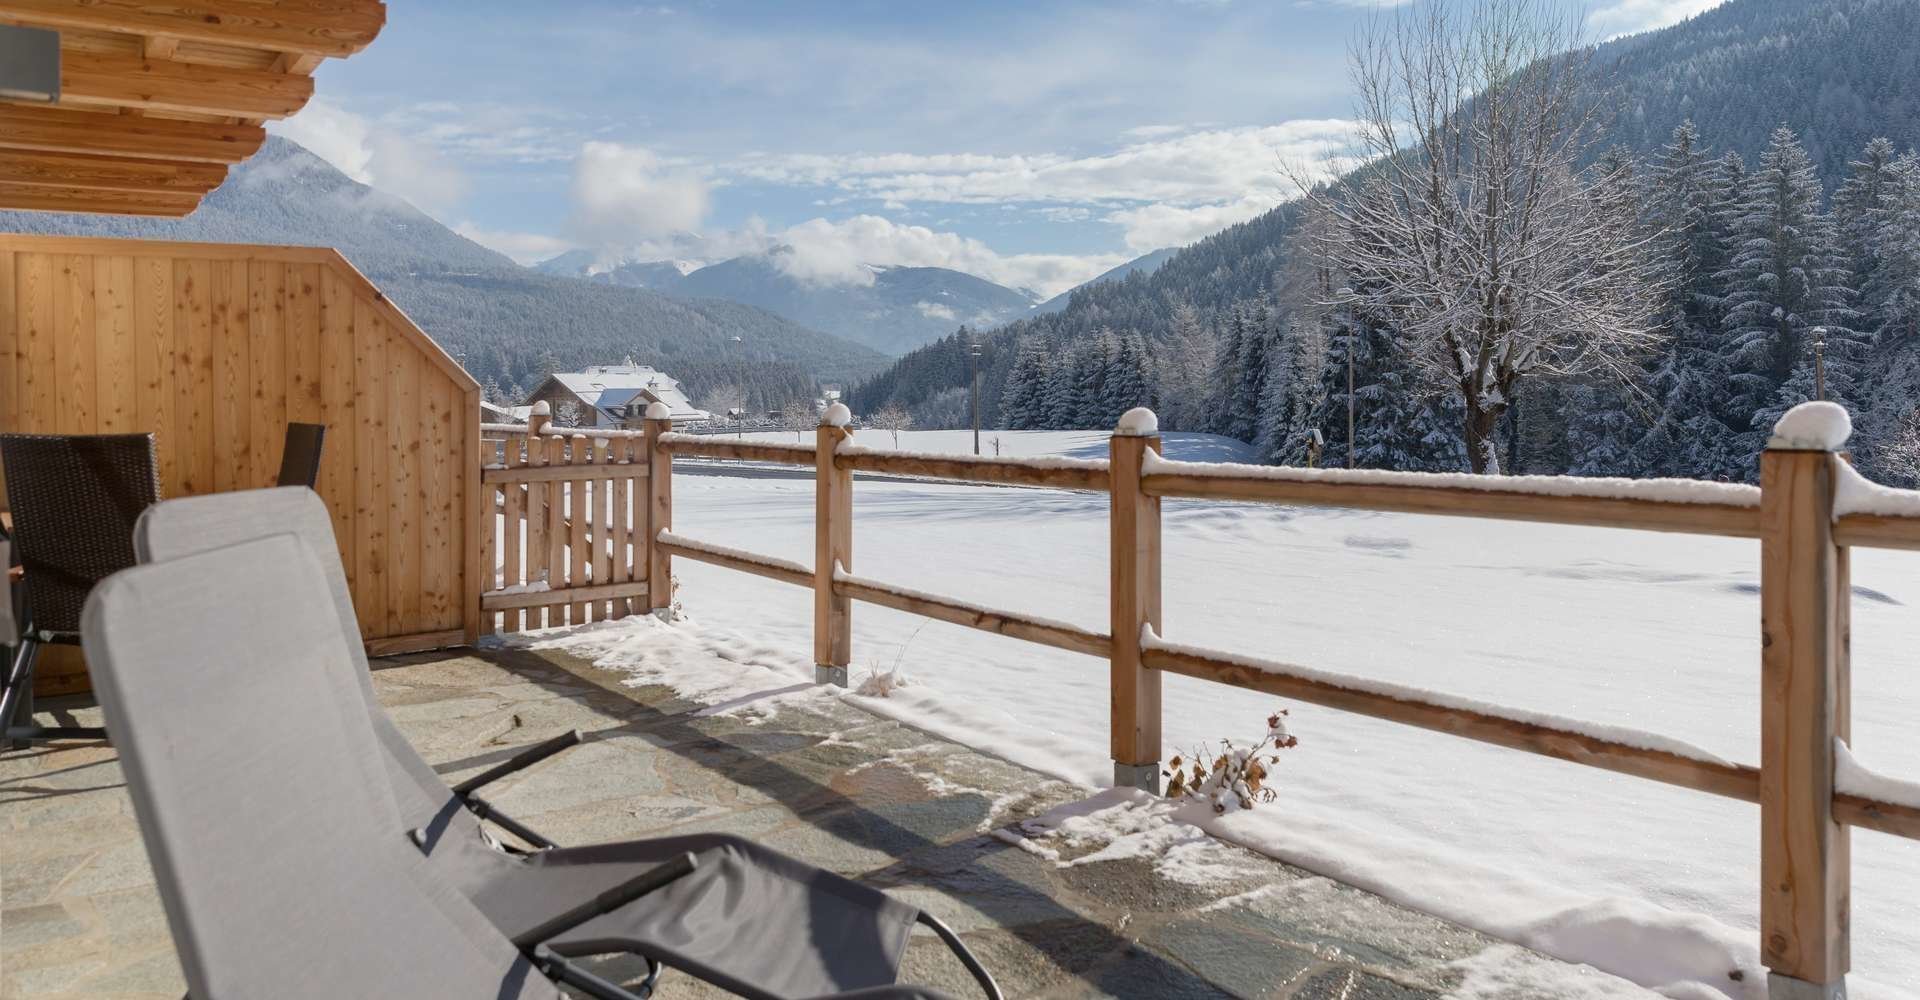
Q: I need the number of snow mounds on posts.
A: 5